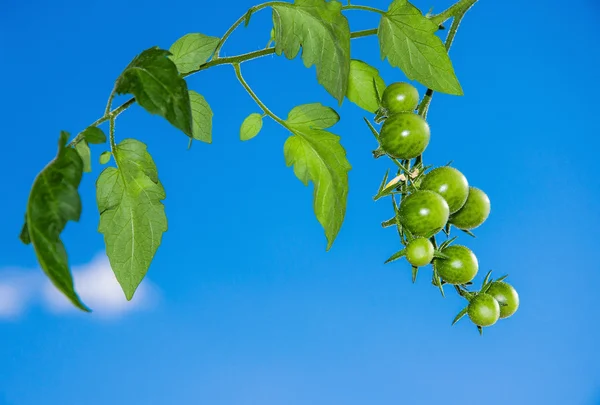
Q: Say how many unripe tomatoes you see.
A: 9